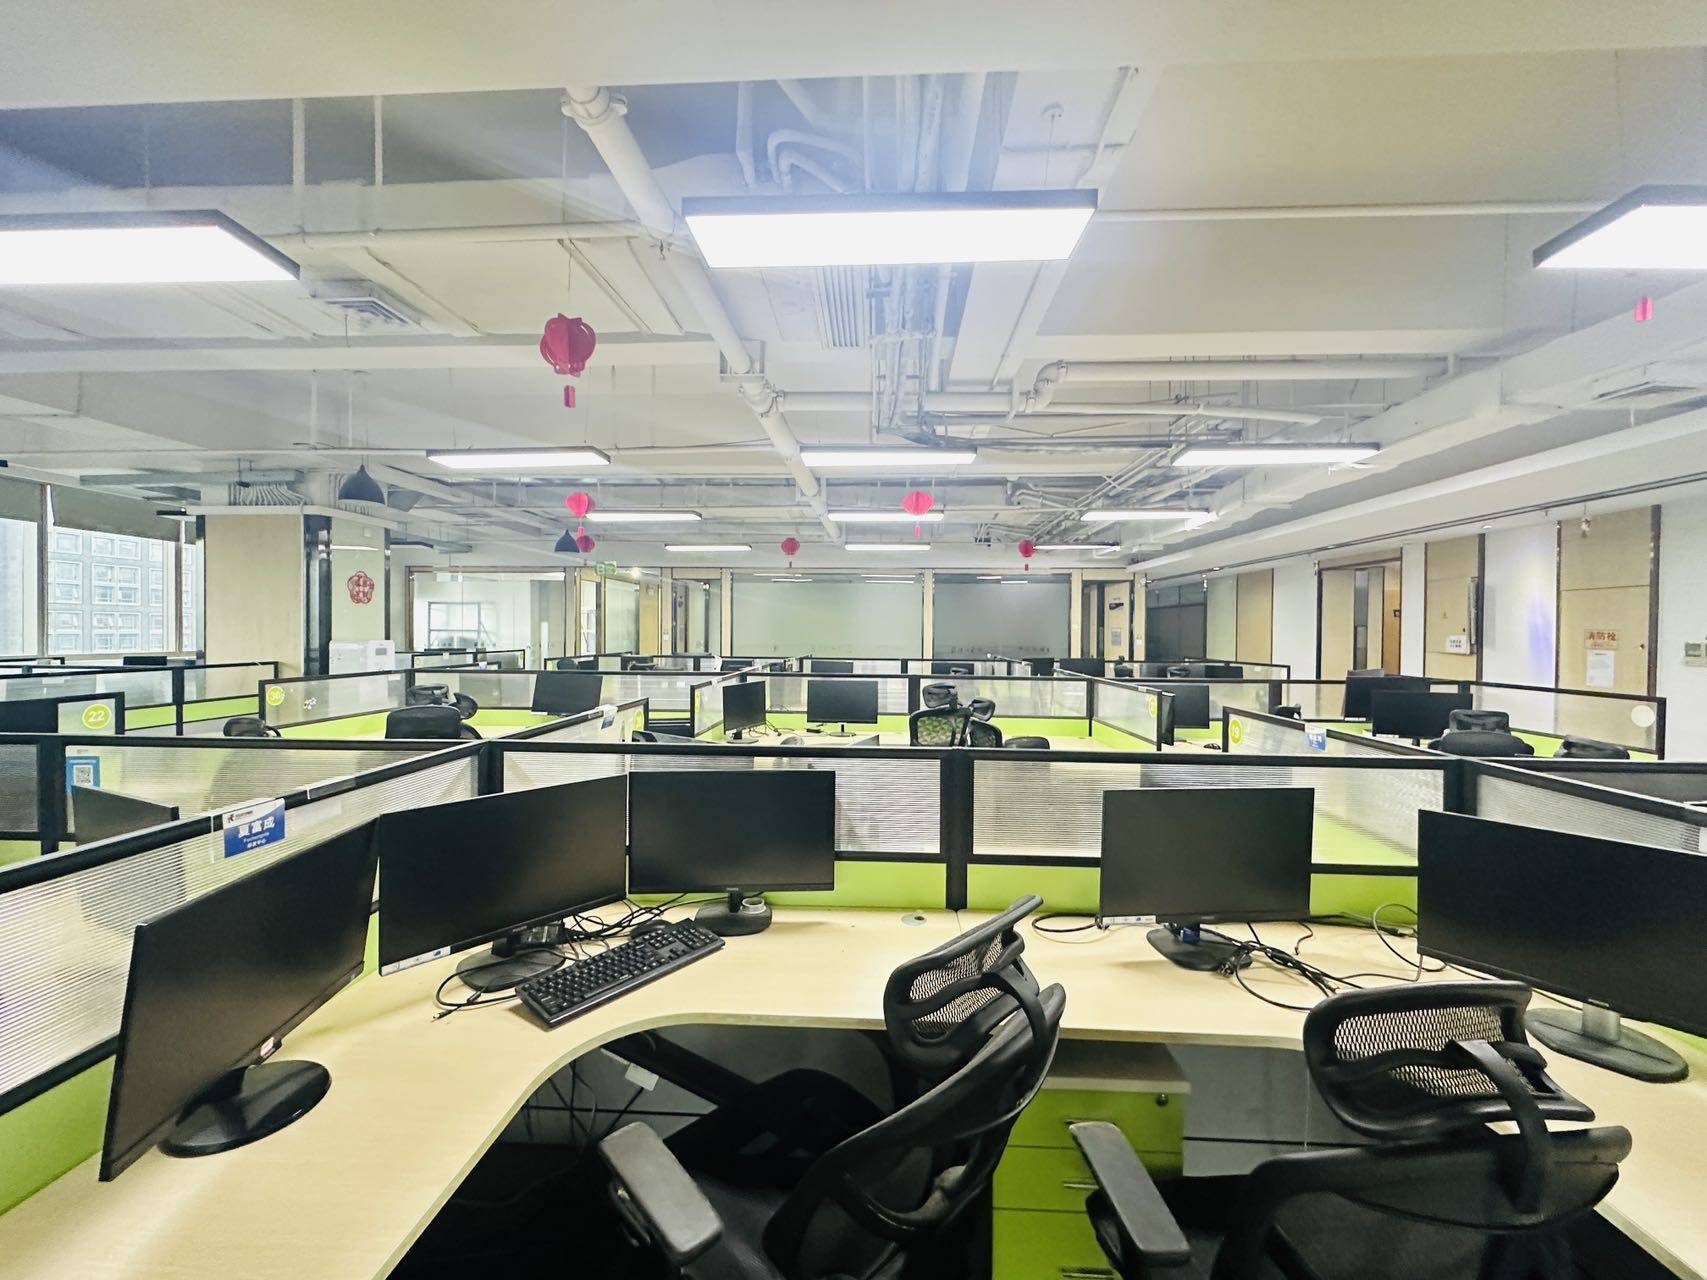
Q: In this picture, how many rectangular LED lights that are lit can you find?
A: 12